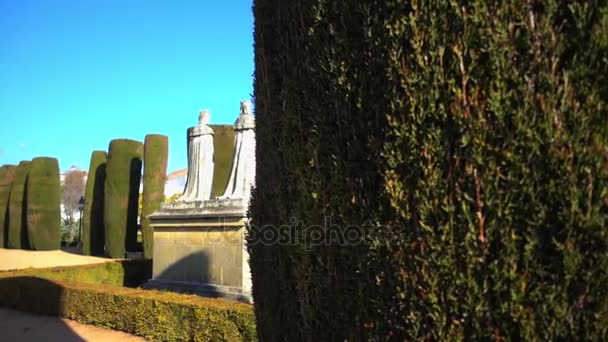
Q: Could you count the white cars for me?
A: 0